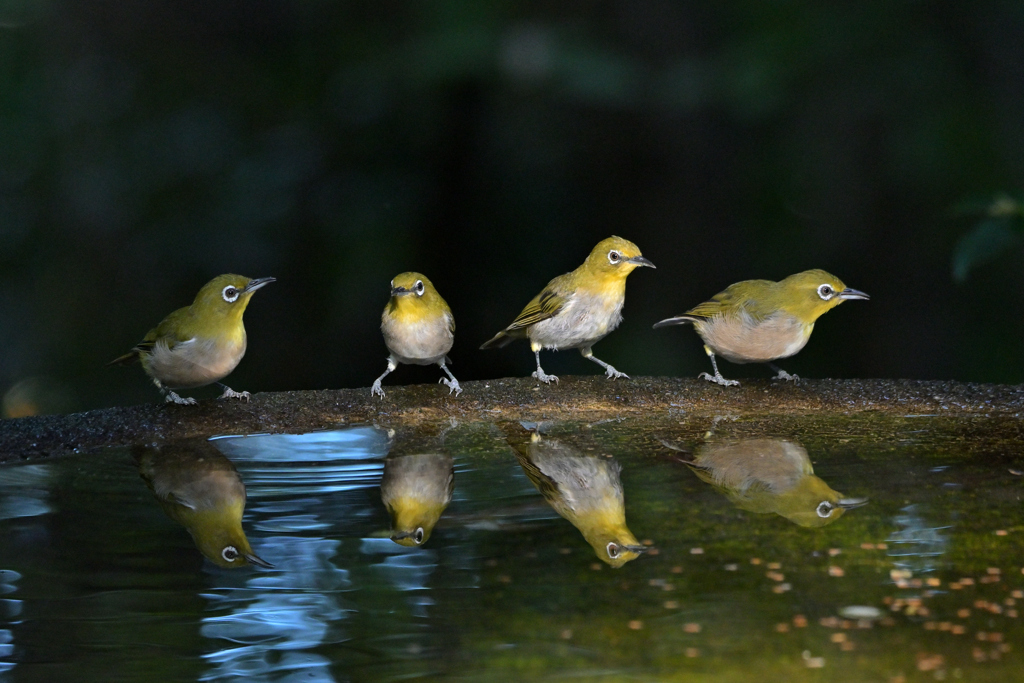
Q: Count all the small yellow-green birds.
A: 4